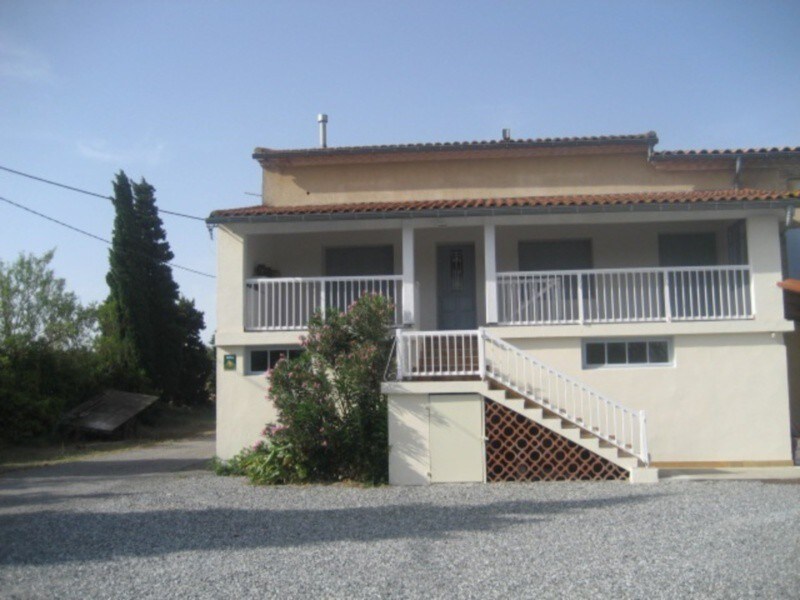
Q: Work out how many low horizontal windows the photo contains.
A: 2